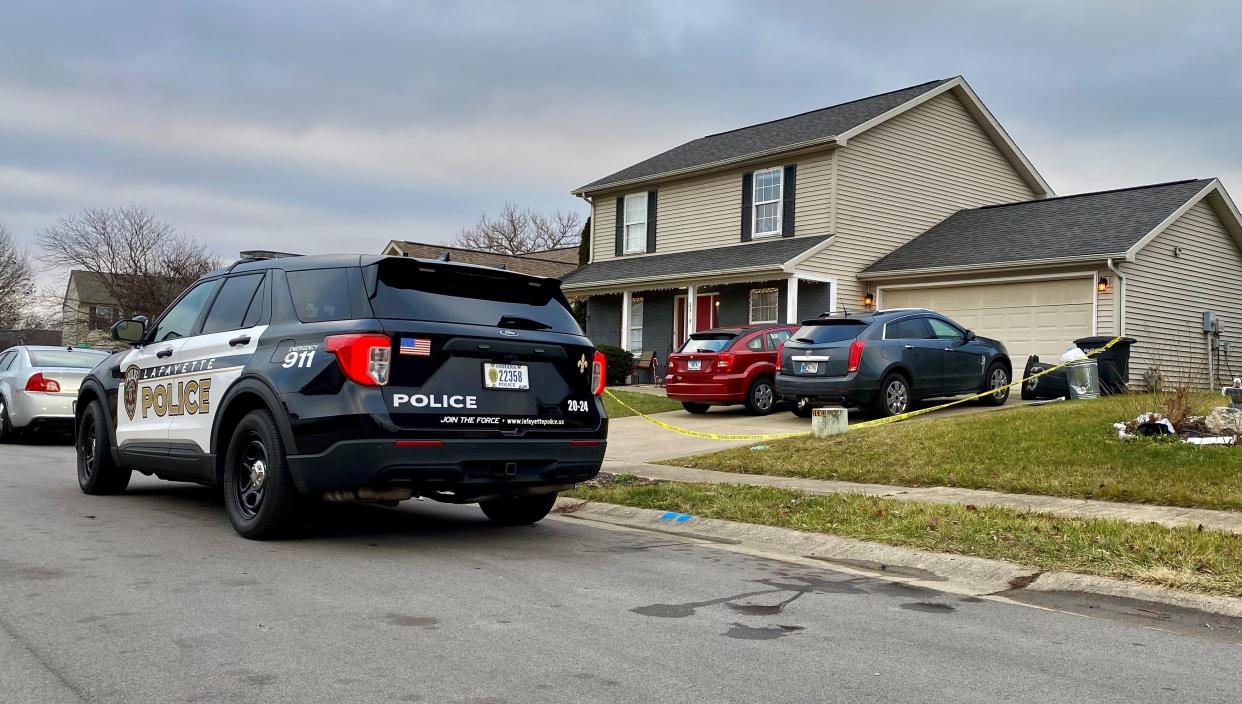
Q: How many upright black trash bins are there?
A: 1